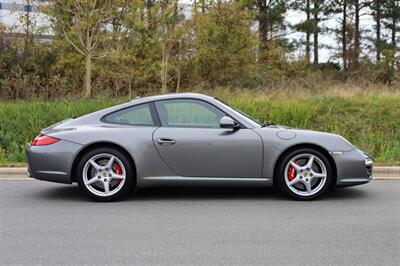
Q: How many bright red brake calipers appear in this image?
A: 2